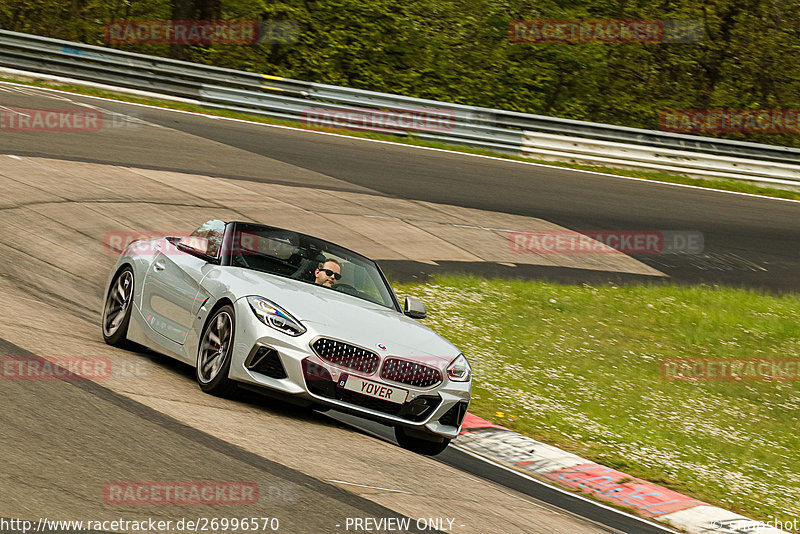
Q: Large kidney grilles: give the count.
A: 2